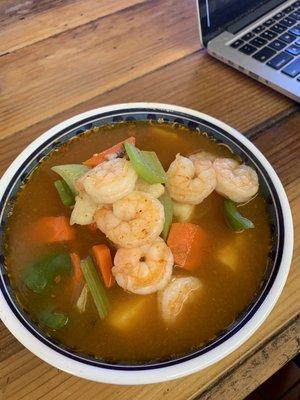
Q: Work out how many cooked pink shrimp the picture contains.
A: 6